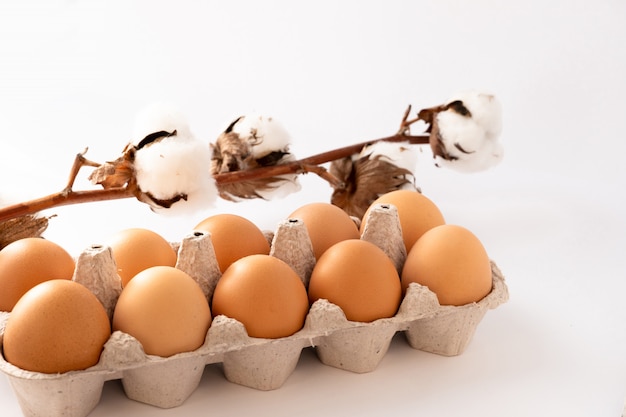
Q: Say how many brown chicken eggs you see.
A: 10